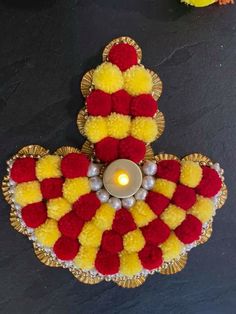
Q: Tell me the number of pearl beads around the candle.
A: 8